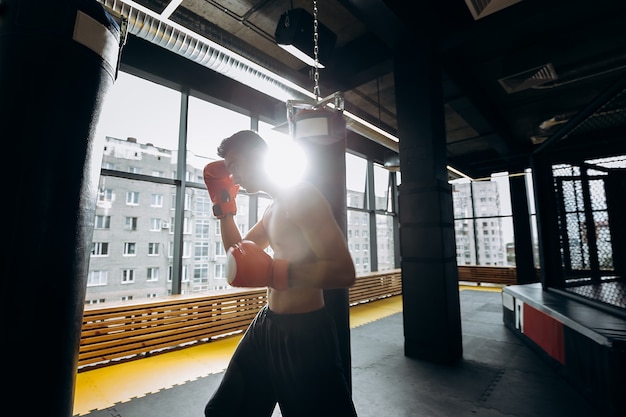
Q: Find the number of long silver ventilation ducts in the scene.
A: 1